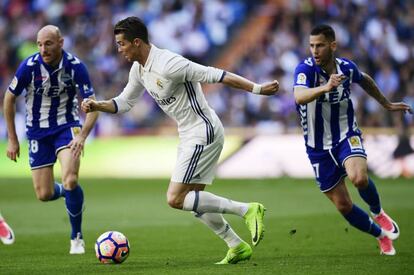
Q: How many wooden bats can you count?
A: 0